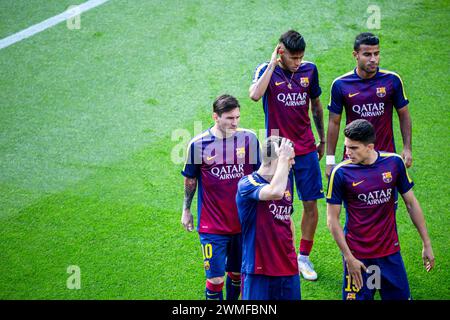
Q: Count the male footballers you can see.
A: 5